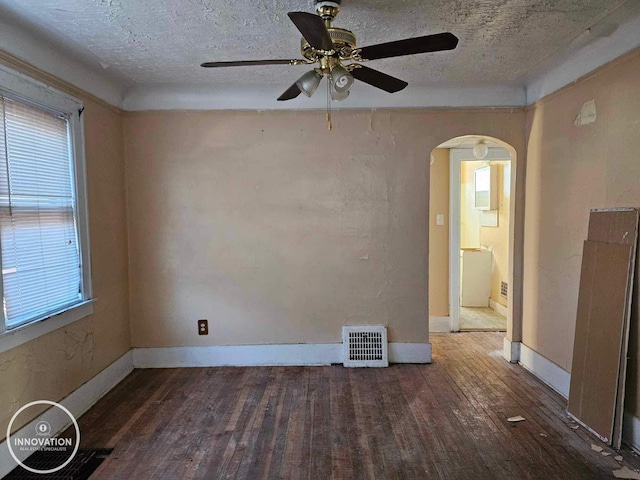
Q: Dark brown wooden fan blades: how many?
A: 5